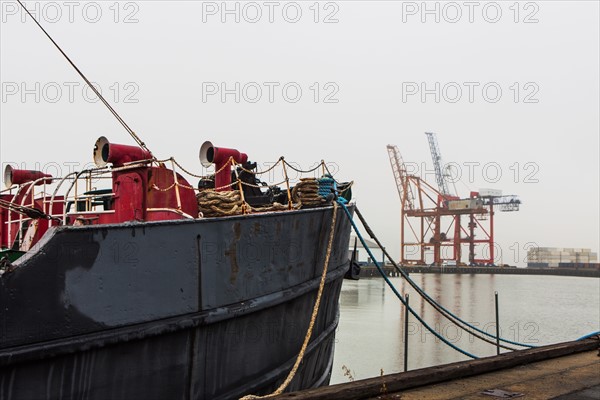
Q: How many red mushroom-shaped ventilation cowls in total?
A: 3